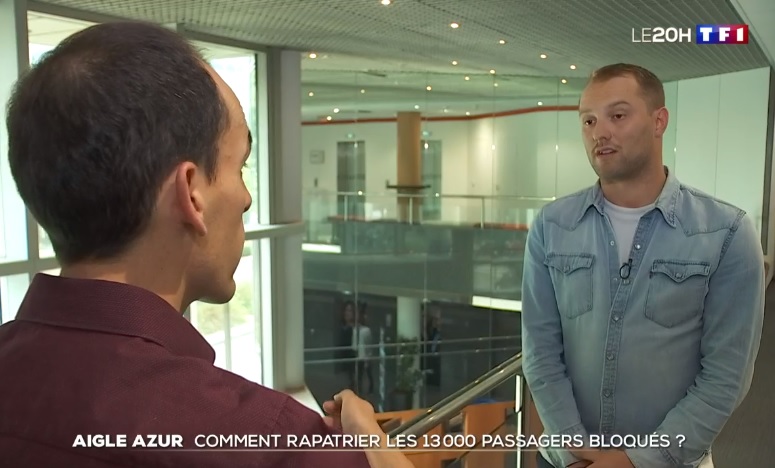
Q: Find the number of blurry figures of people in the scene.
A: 3